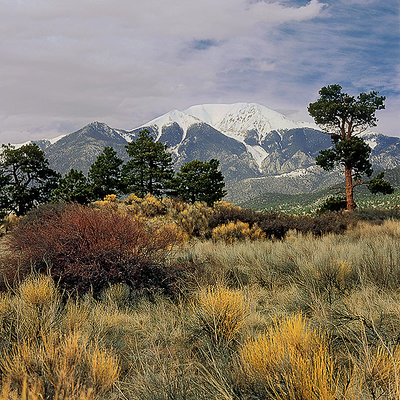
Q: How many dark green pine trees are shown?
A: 6